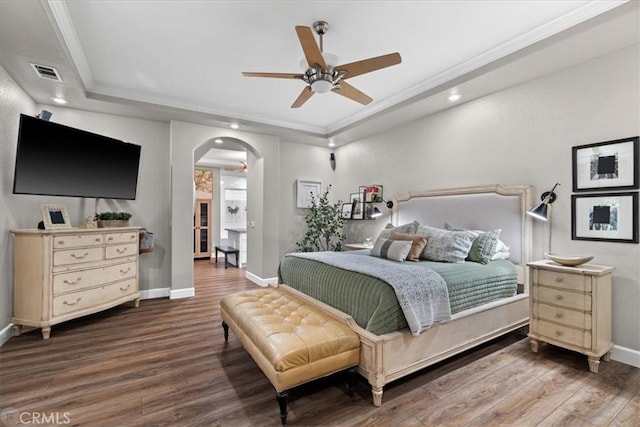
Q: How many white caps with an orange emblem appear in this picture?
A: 0